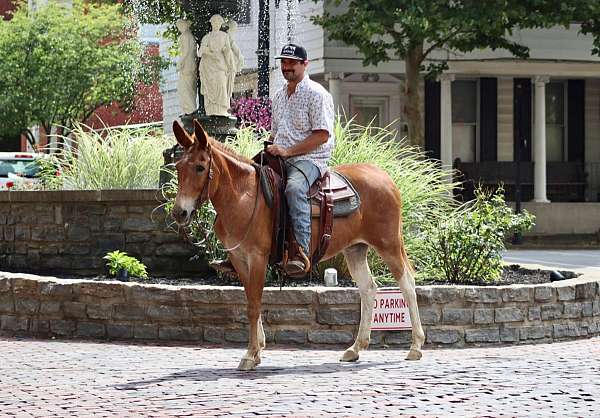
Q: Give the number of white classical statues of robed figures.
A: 3